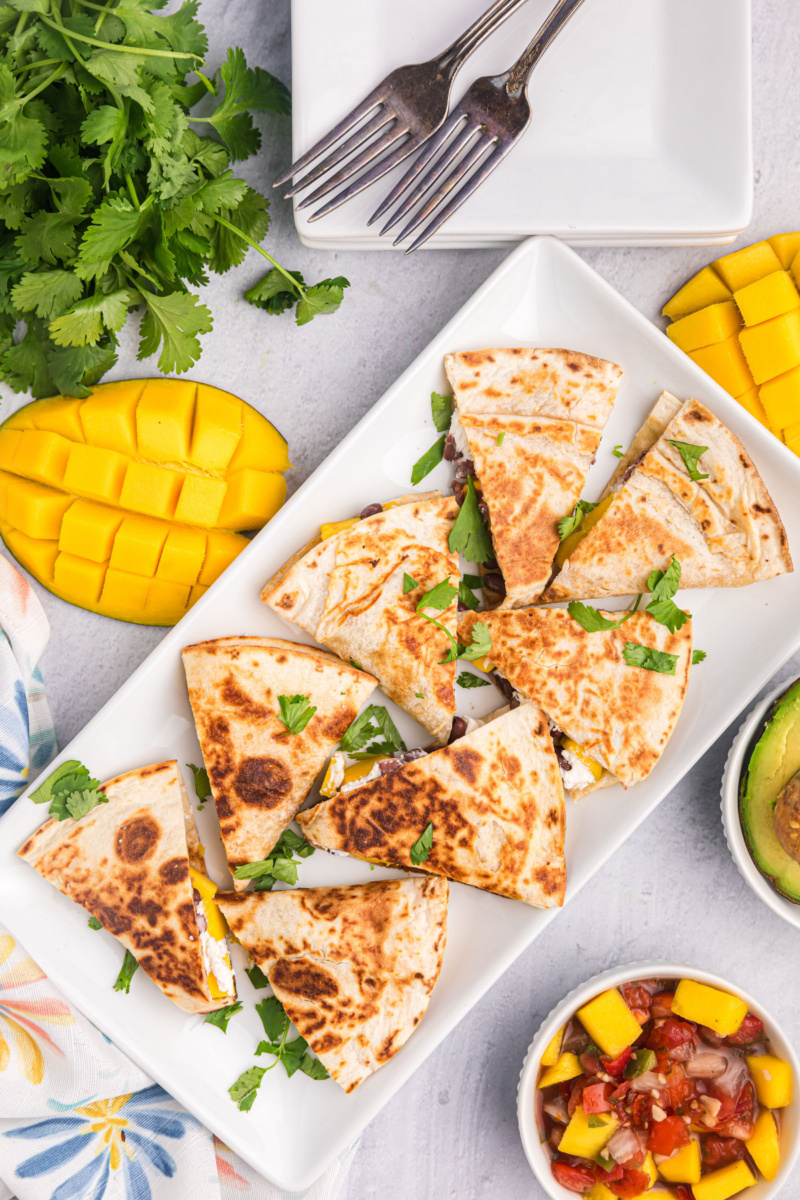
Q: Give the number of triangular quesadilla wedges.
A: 8